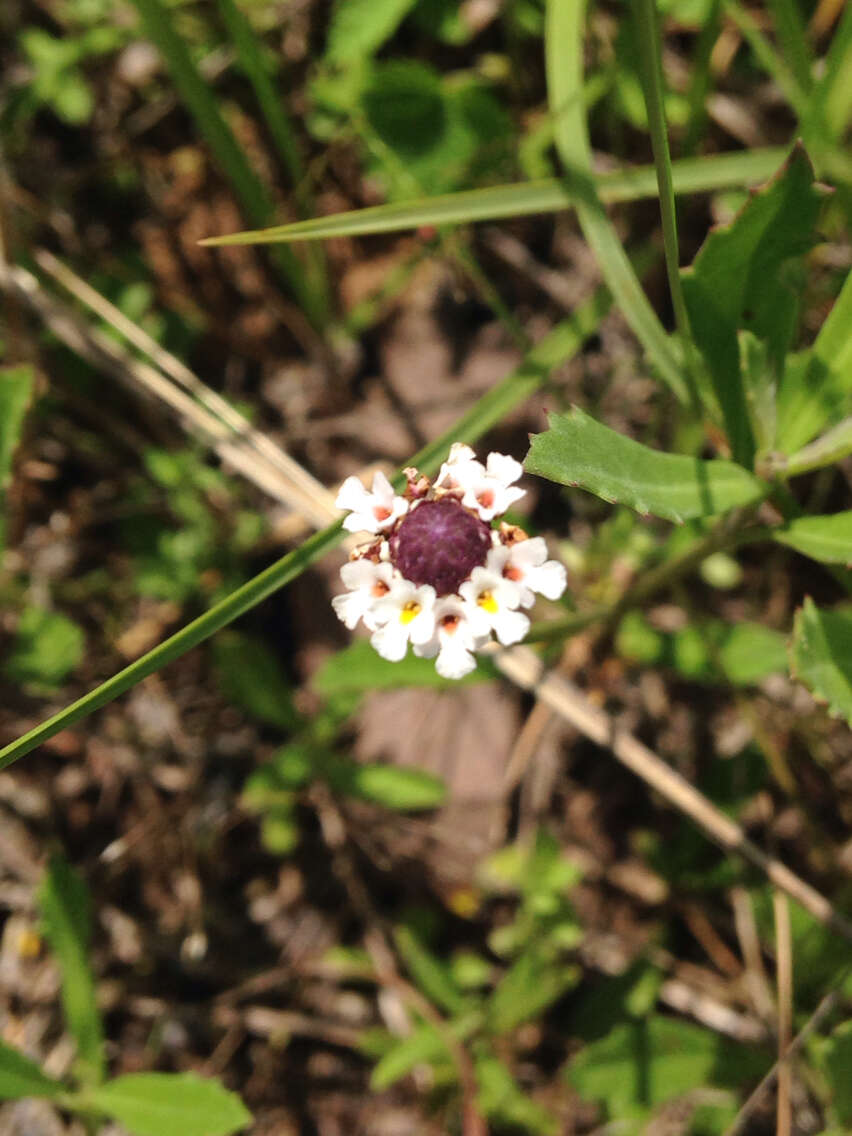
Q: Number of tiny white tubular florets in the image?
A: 8